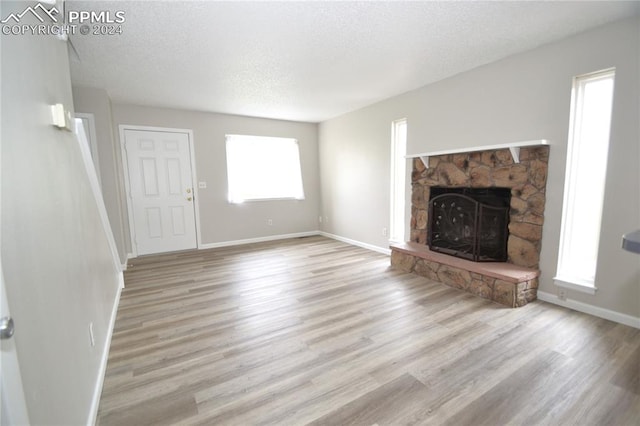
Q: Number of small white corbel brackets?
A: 2